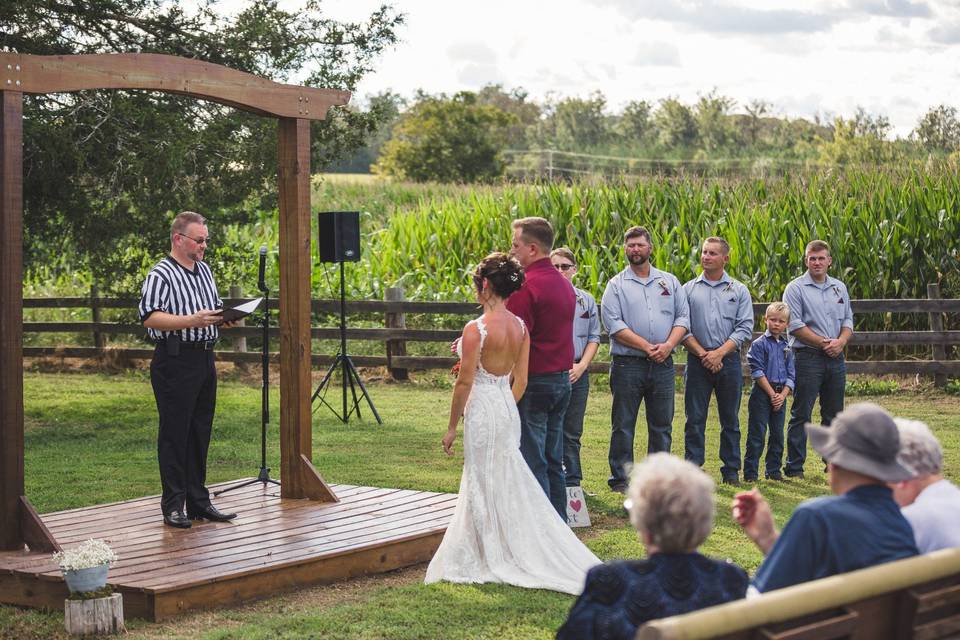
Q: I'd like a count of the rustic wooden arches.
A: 1